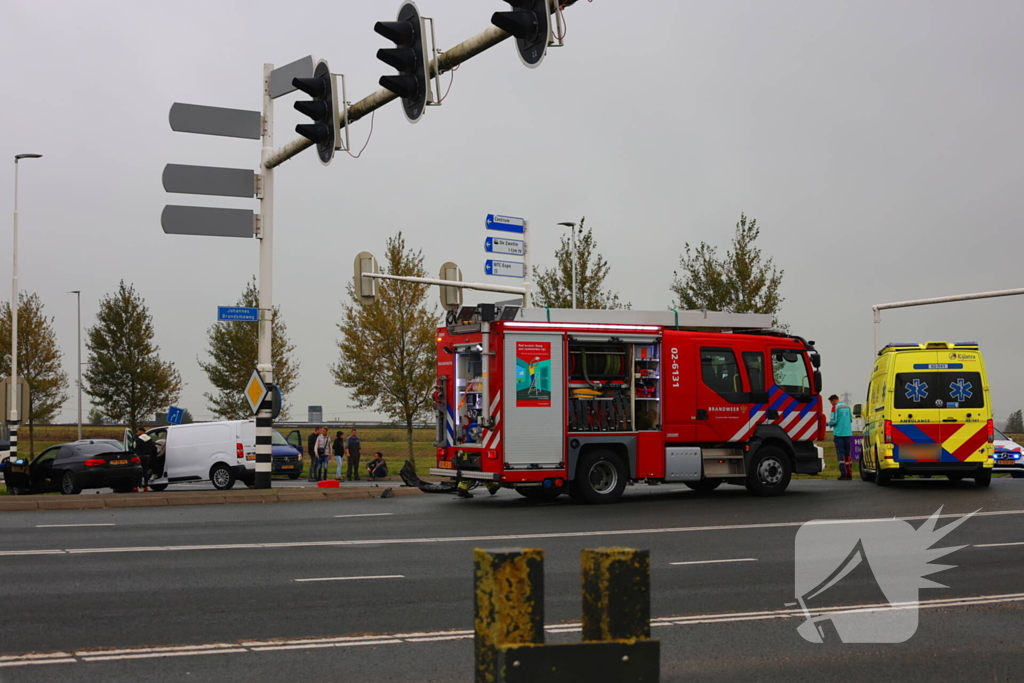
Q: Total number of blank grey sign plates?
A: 4